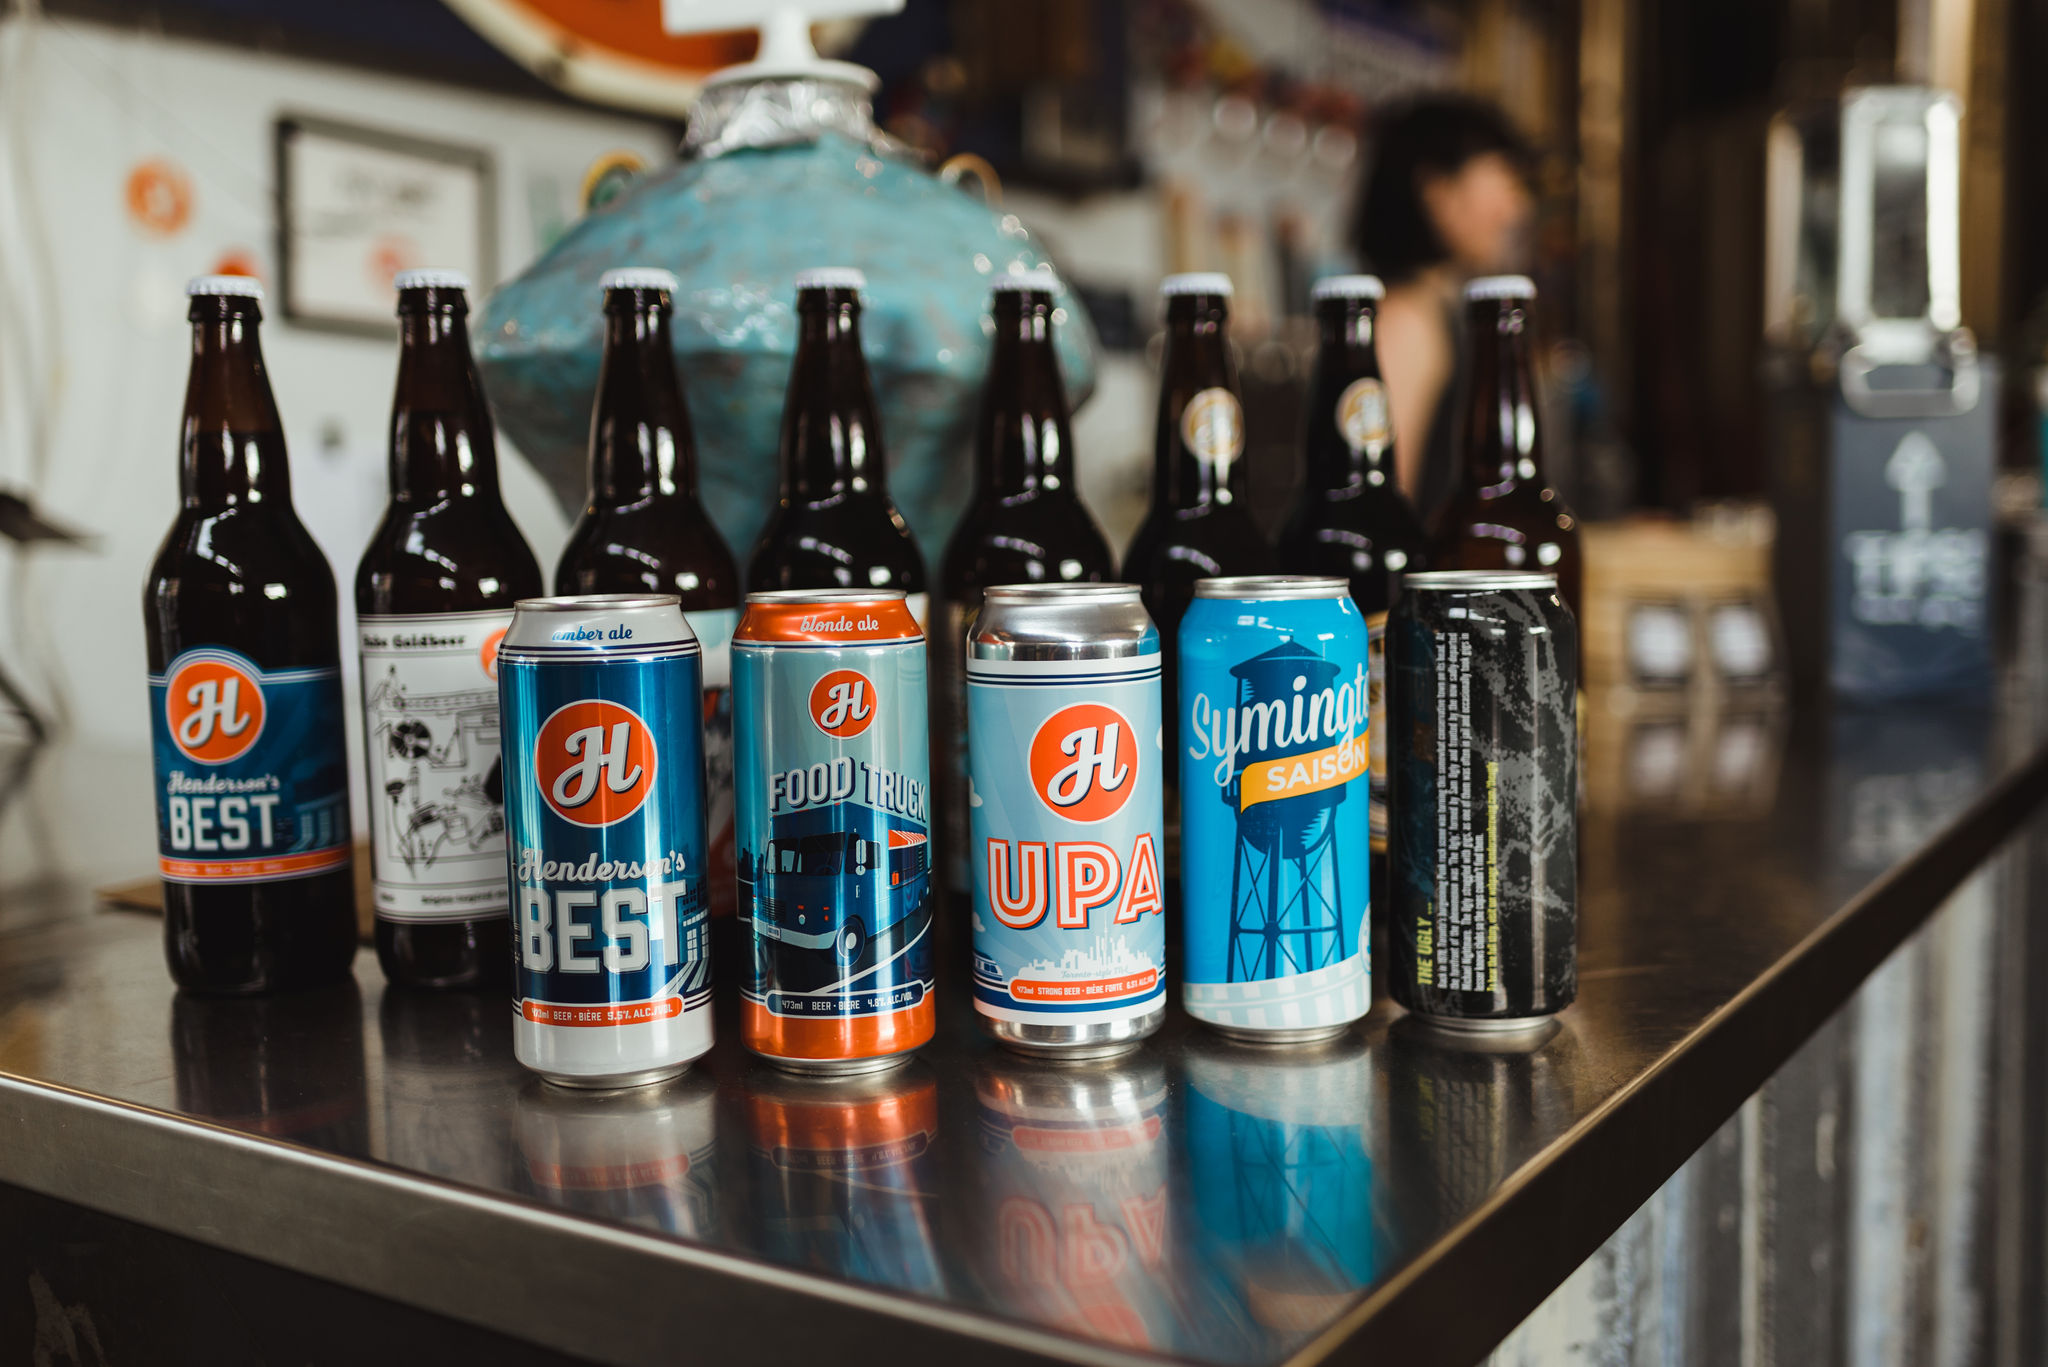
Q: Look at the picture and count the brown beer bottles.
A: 8